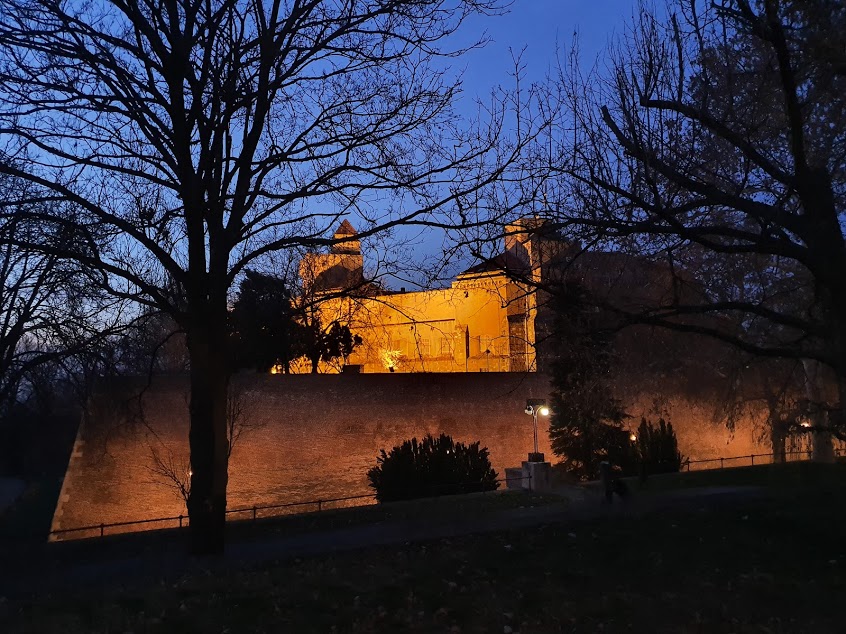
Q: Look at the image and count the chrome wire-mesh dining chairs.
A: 0